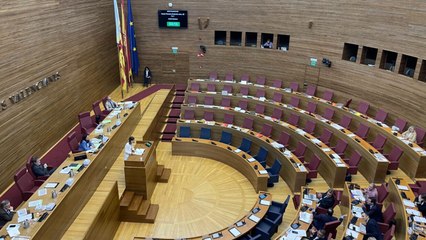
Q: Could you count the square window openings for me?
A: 10